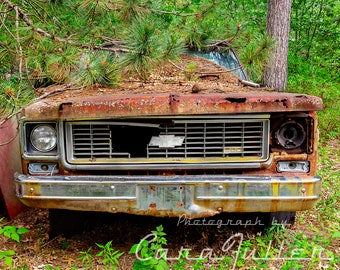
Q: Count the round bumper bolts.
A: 6